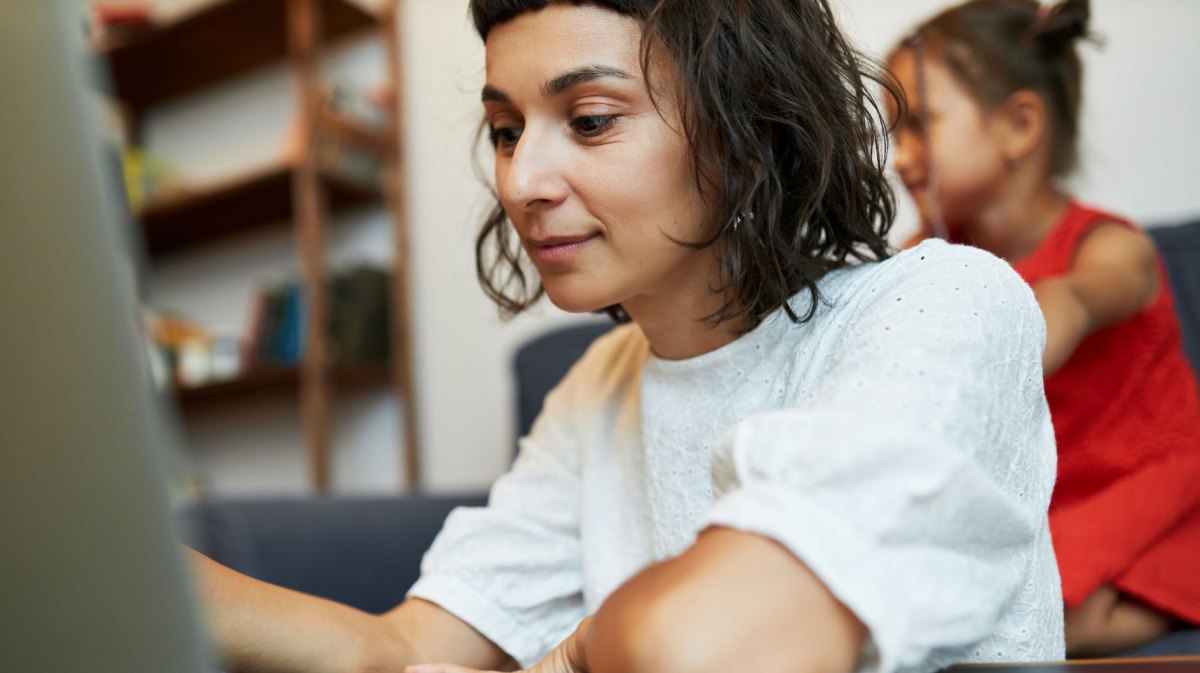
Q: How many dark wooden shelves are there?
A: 3